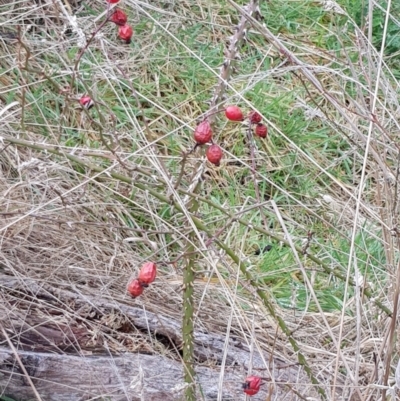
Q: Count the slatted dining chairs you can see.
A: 0